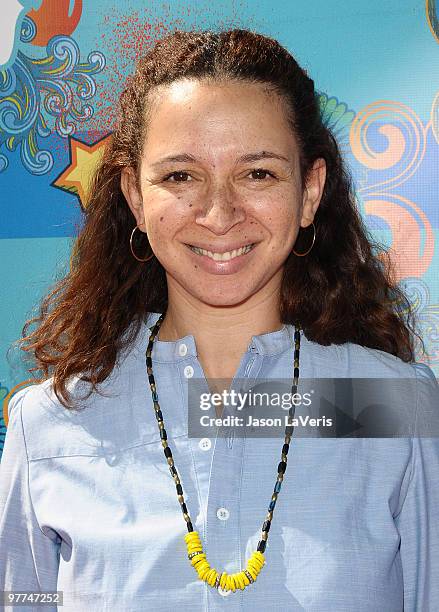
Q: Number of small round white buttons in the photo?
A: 5